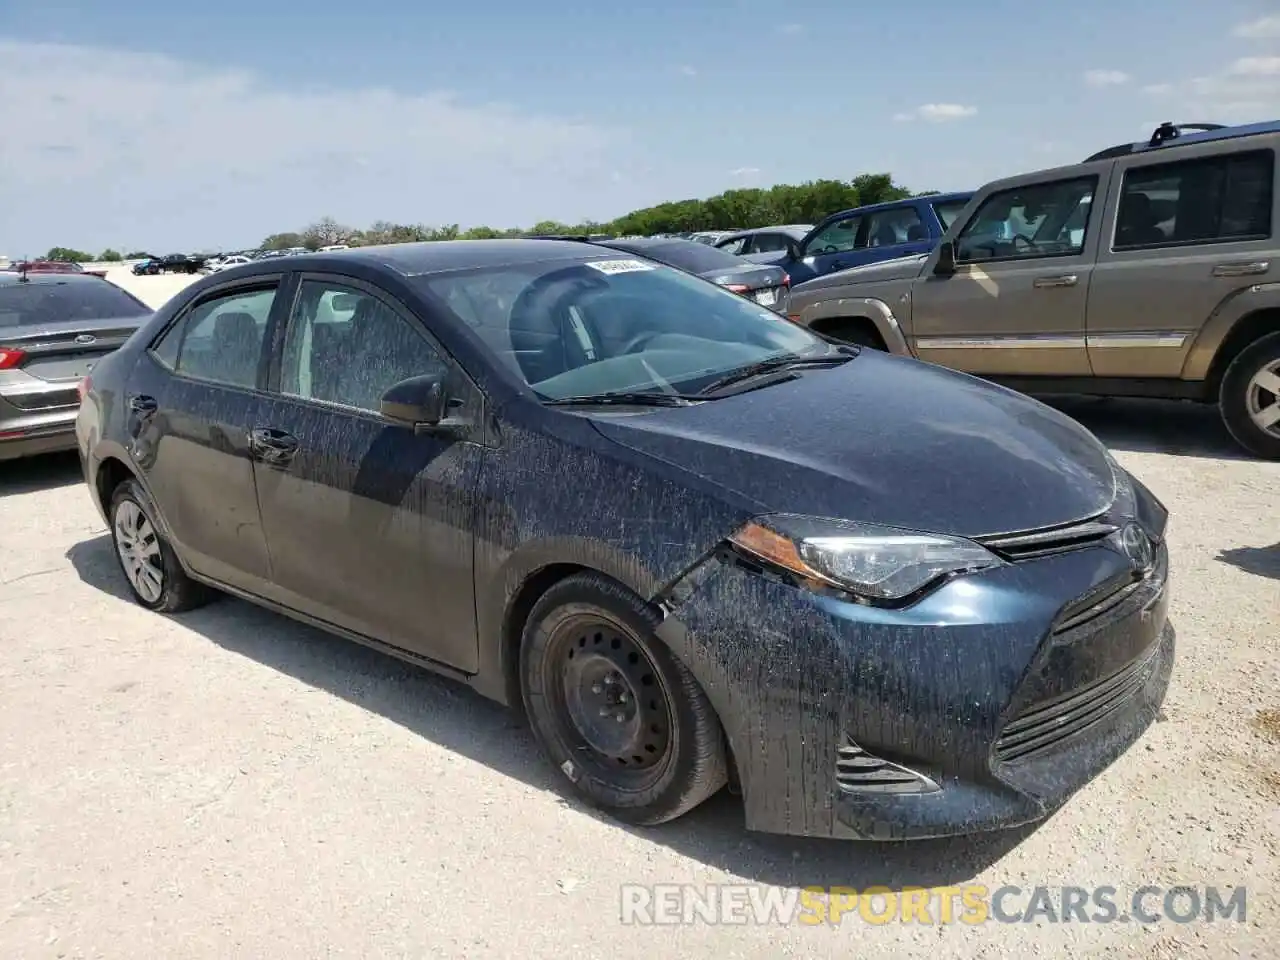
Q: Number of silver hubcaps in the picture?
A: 2